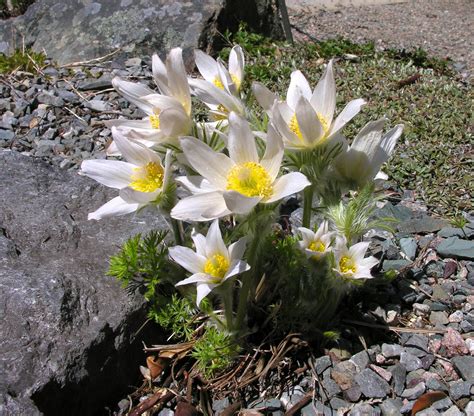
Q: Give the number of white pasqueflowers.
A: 10